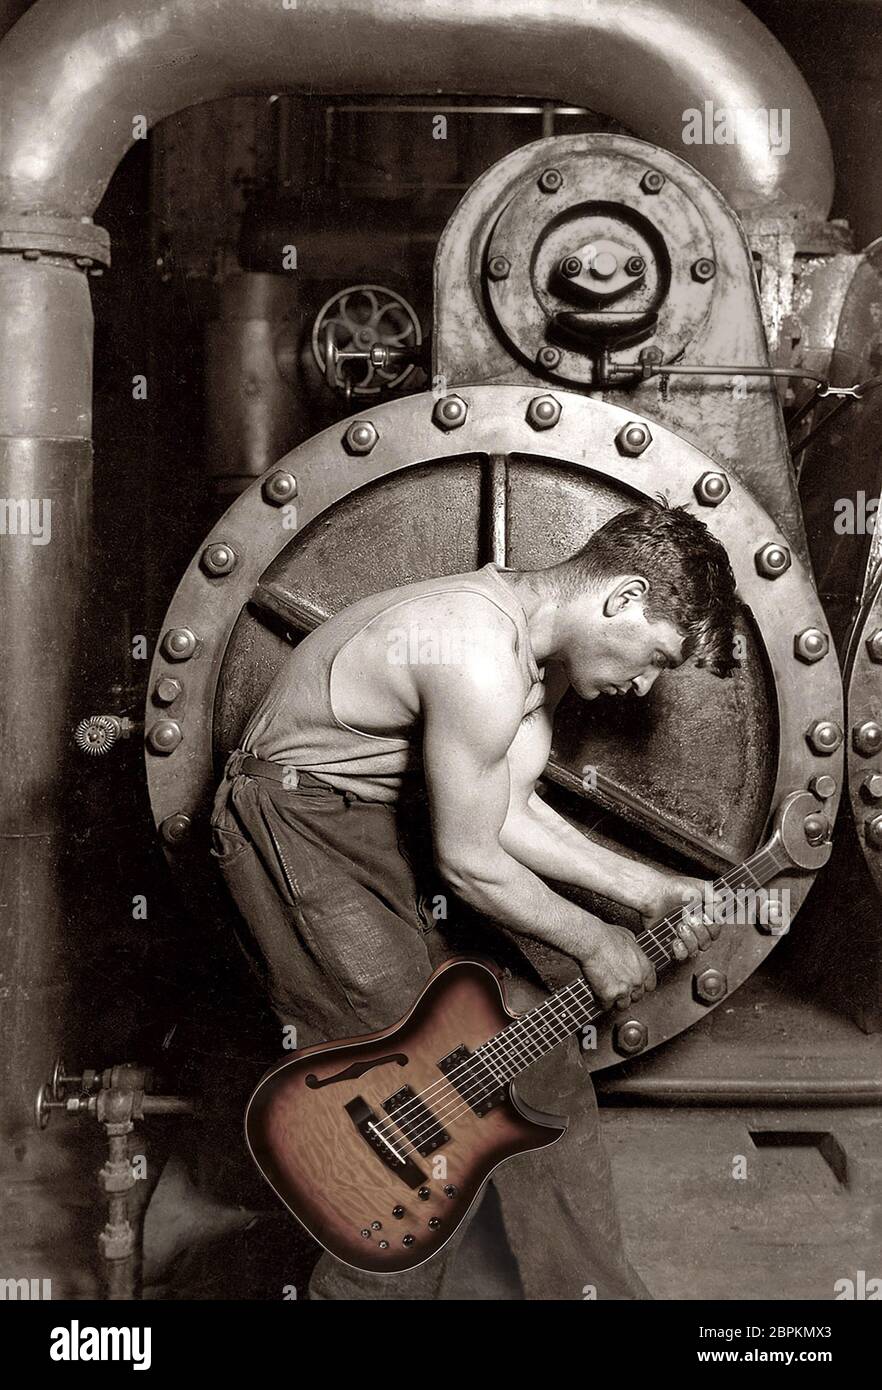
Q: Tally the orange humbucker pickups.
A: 0